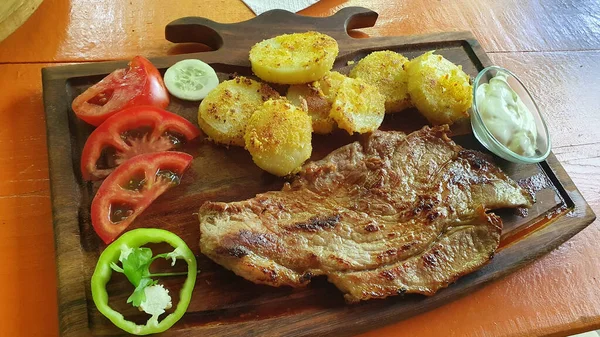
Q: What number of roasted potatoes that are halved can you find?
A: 7